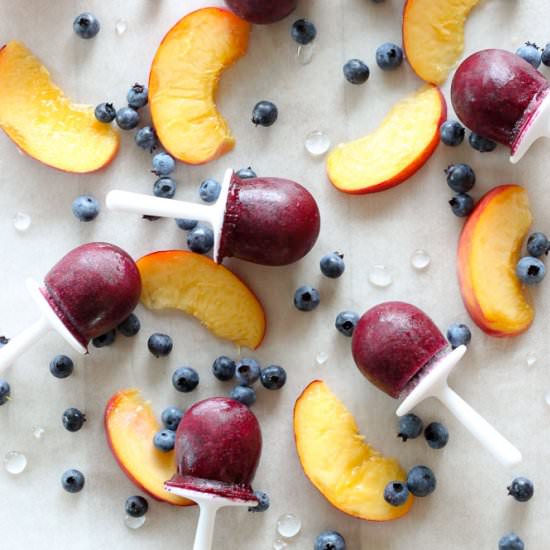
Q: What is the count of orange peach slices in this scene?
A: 8